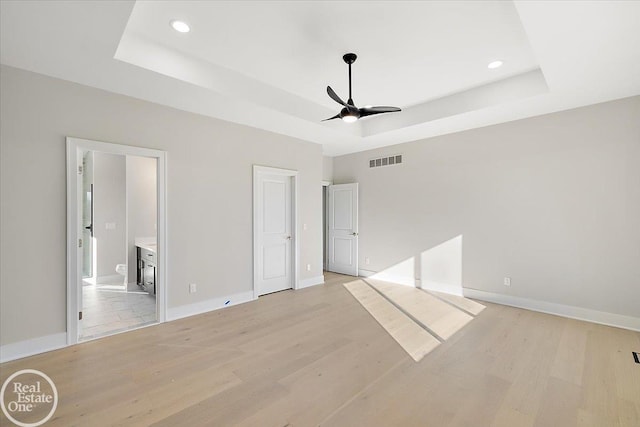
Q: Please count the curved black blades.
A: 3